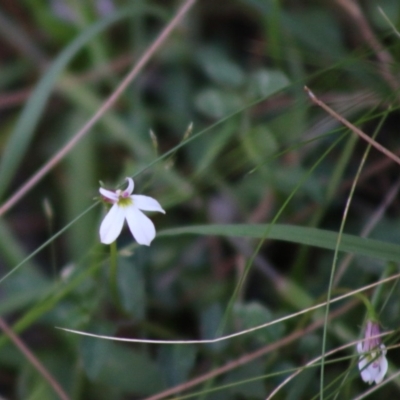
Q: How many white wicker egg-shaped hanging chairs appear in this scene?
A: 0